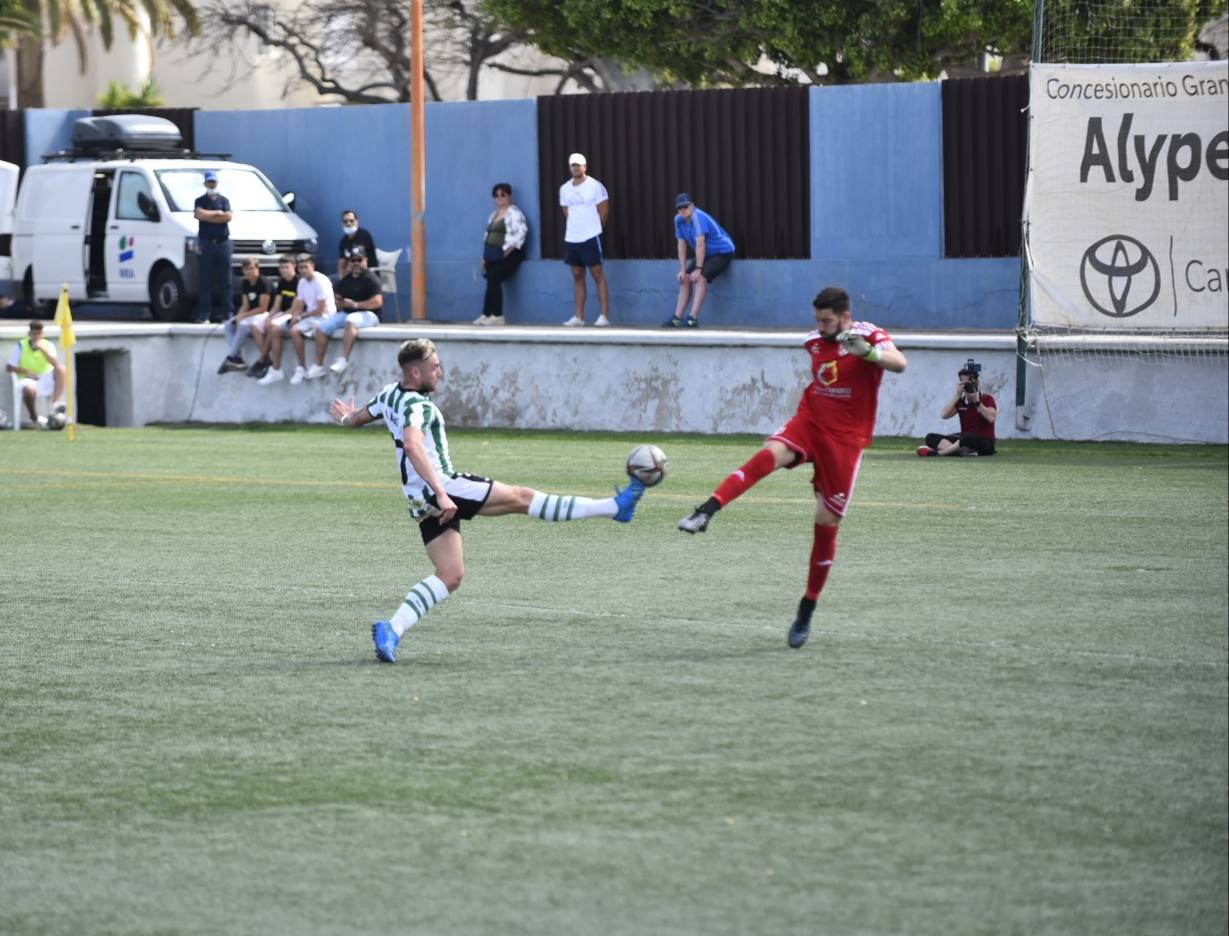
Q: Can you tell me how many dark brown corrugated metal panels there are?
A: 4